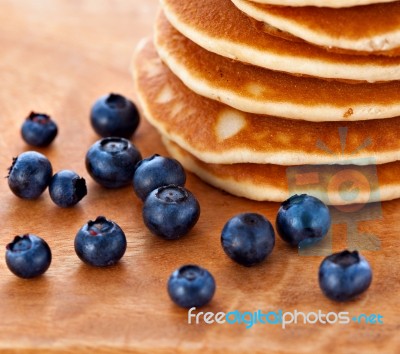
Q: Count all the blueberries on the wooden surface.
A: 13